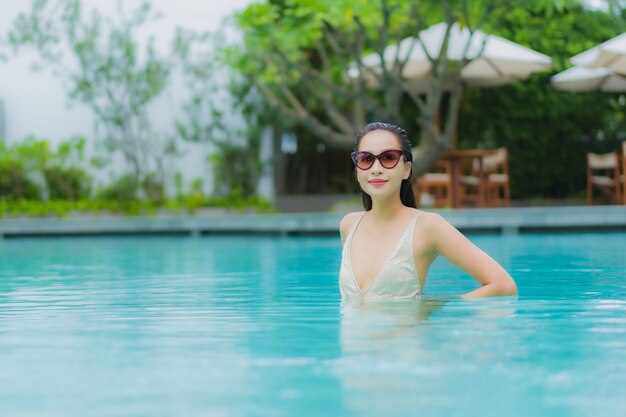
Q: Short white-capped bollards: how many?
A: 0